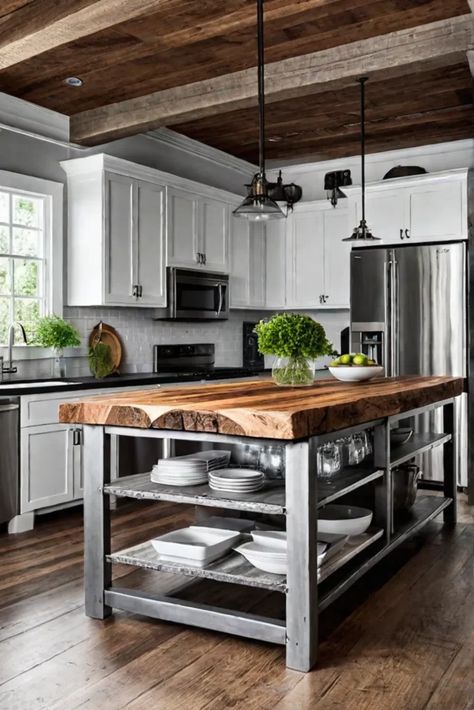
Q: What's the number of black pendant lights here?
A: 2